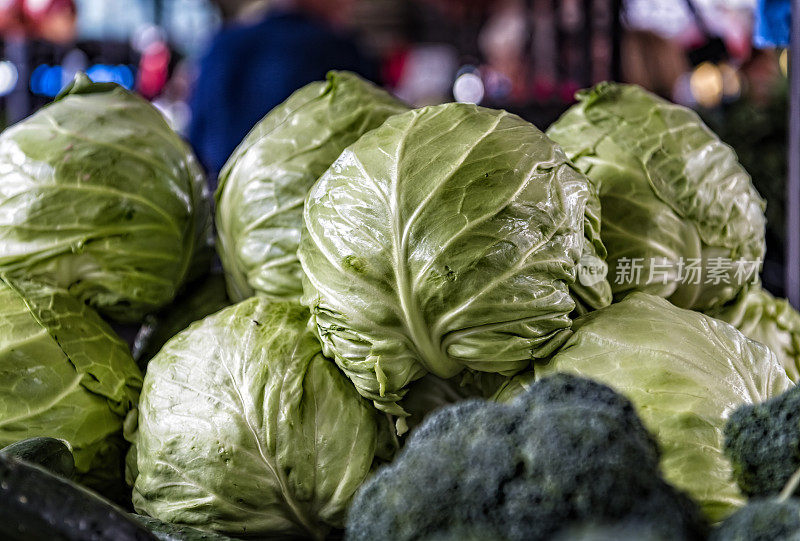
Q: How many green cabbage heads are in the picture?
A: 8